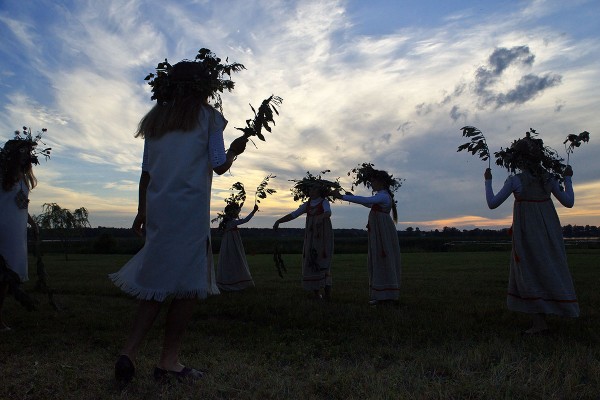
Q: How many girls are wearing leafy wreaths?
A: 6